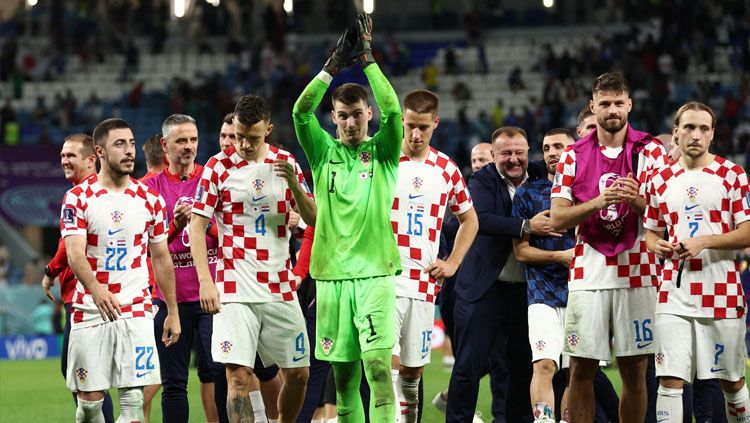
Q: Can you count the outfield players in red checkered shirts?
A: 5